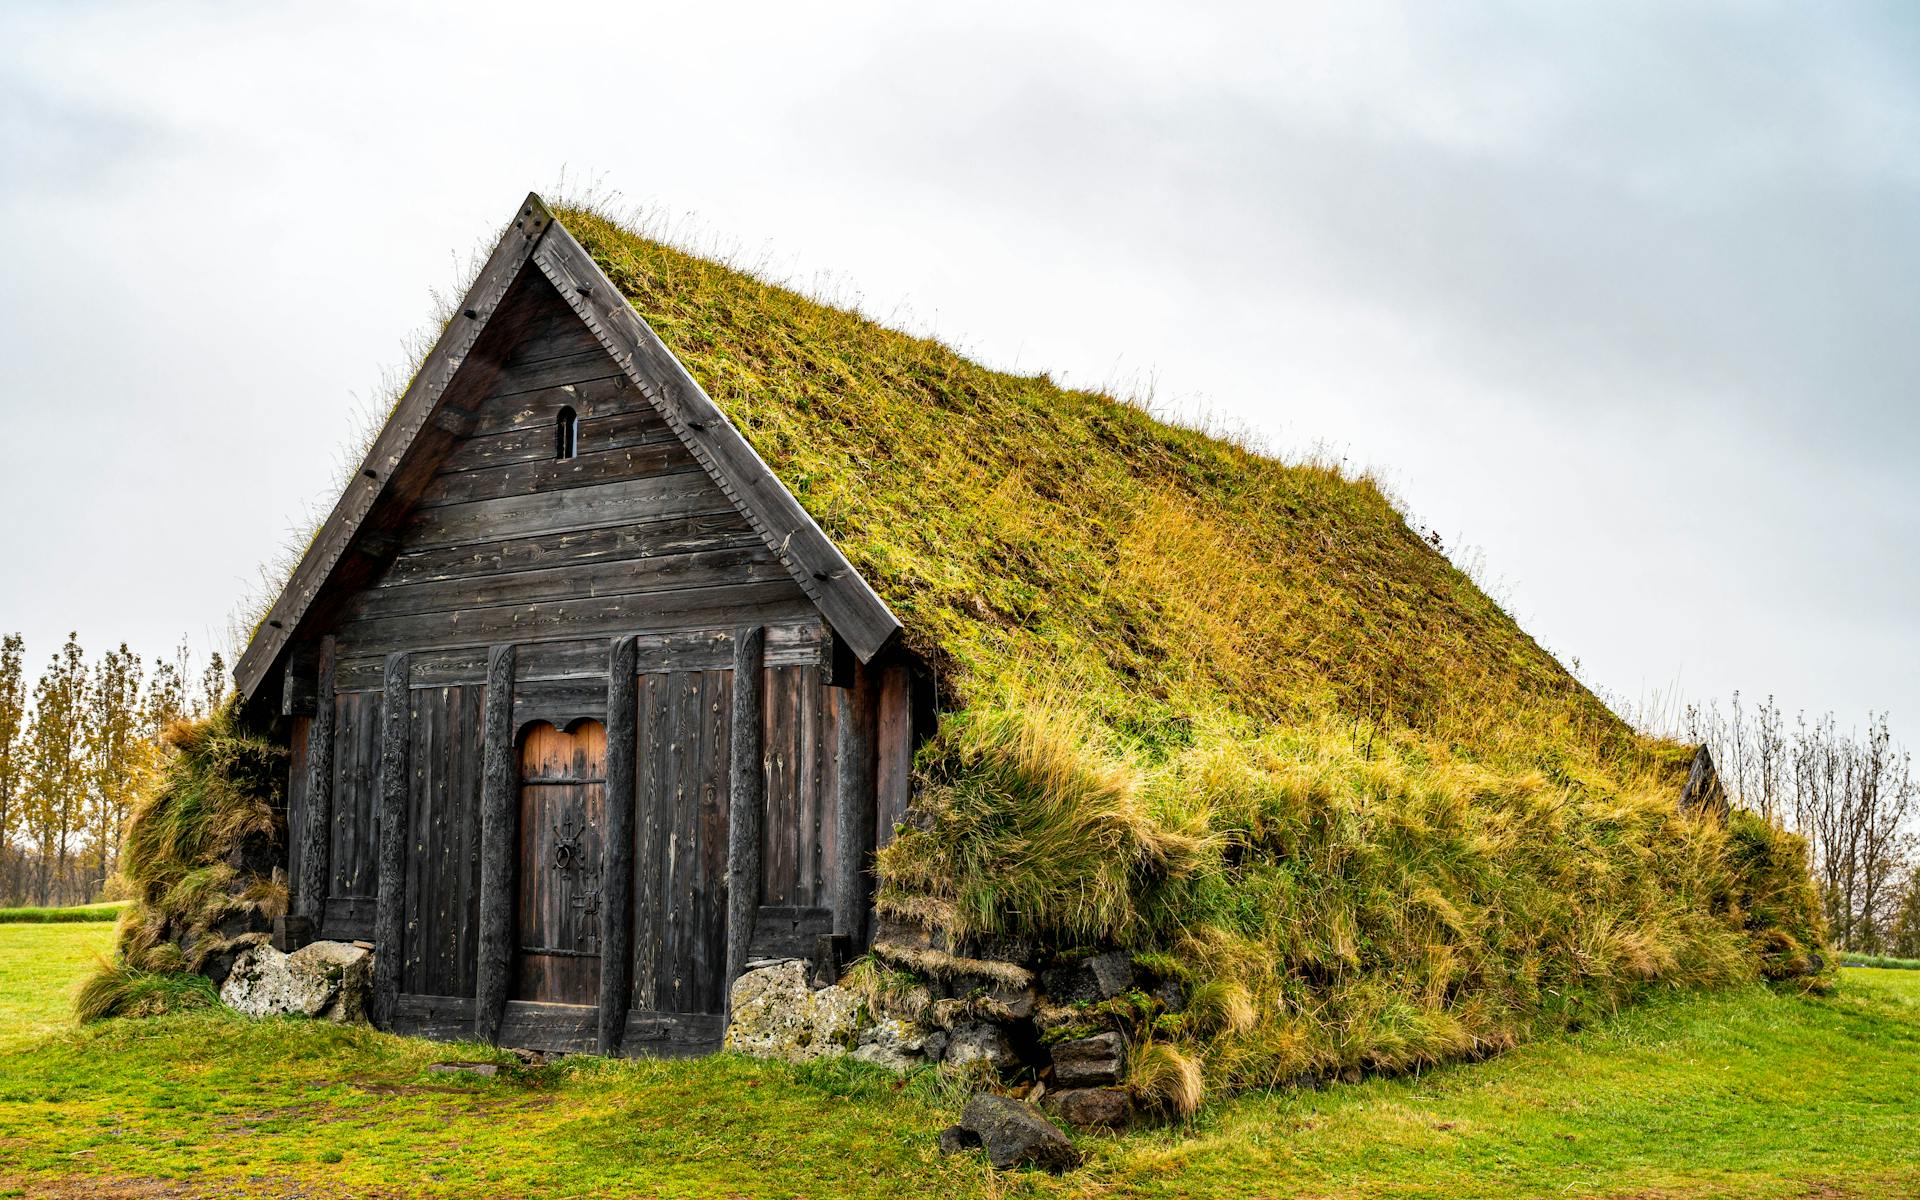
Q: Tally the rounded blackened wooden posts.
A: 6